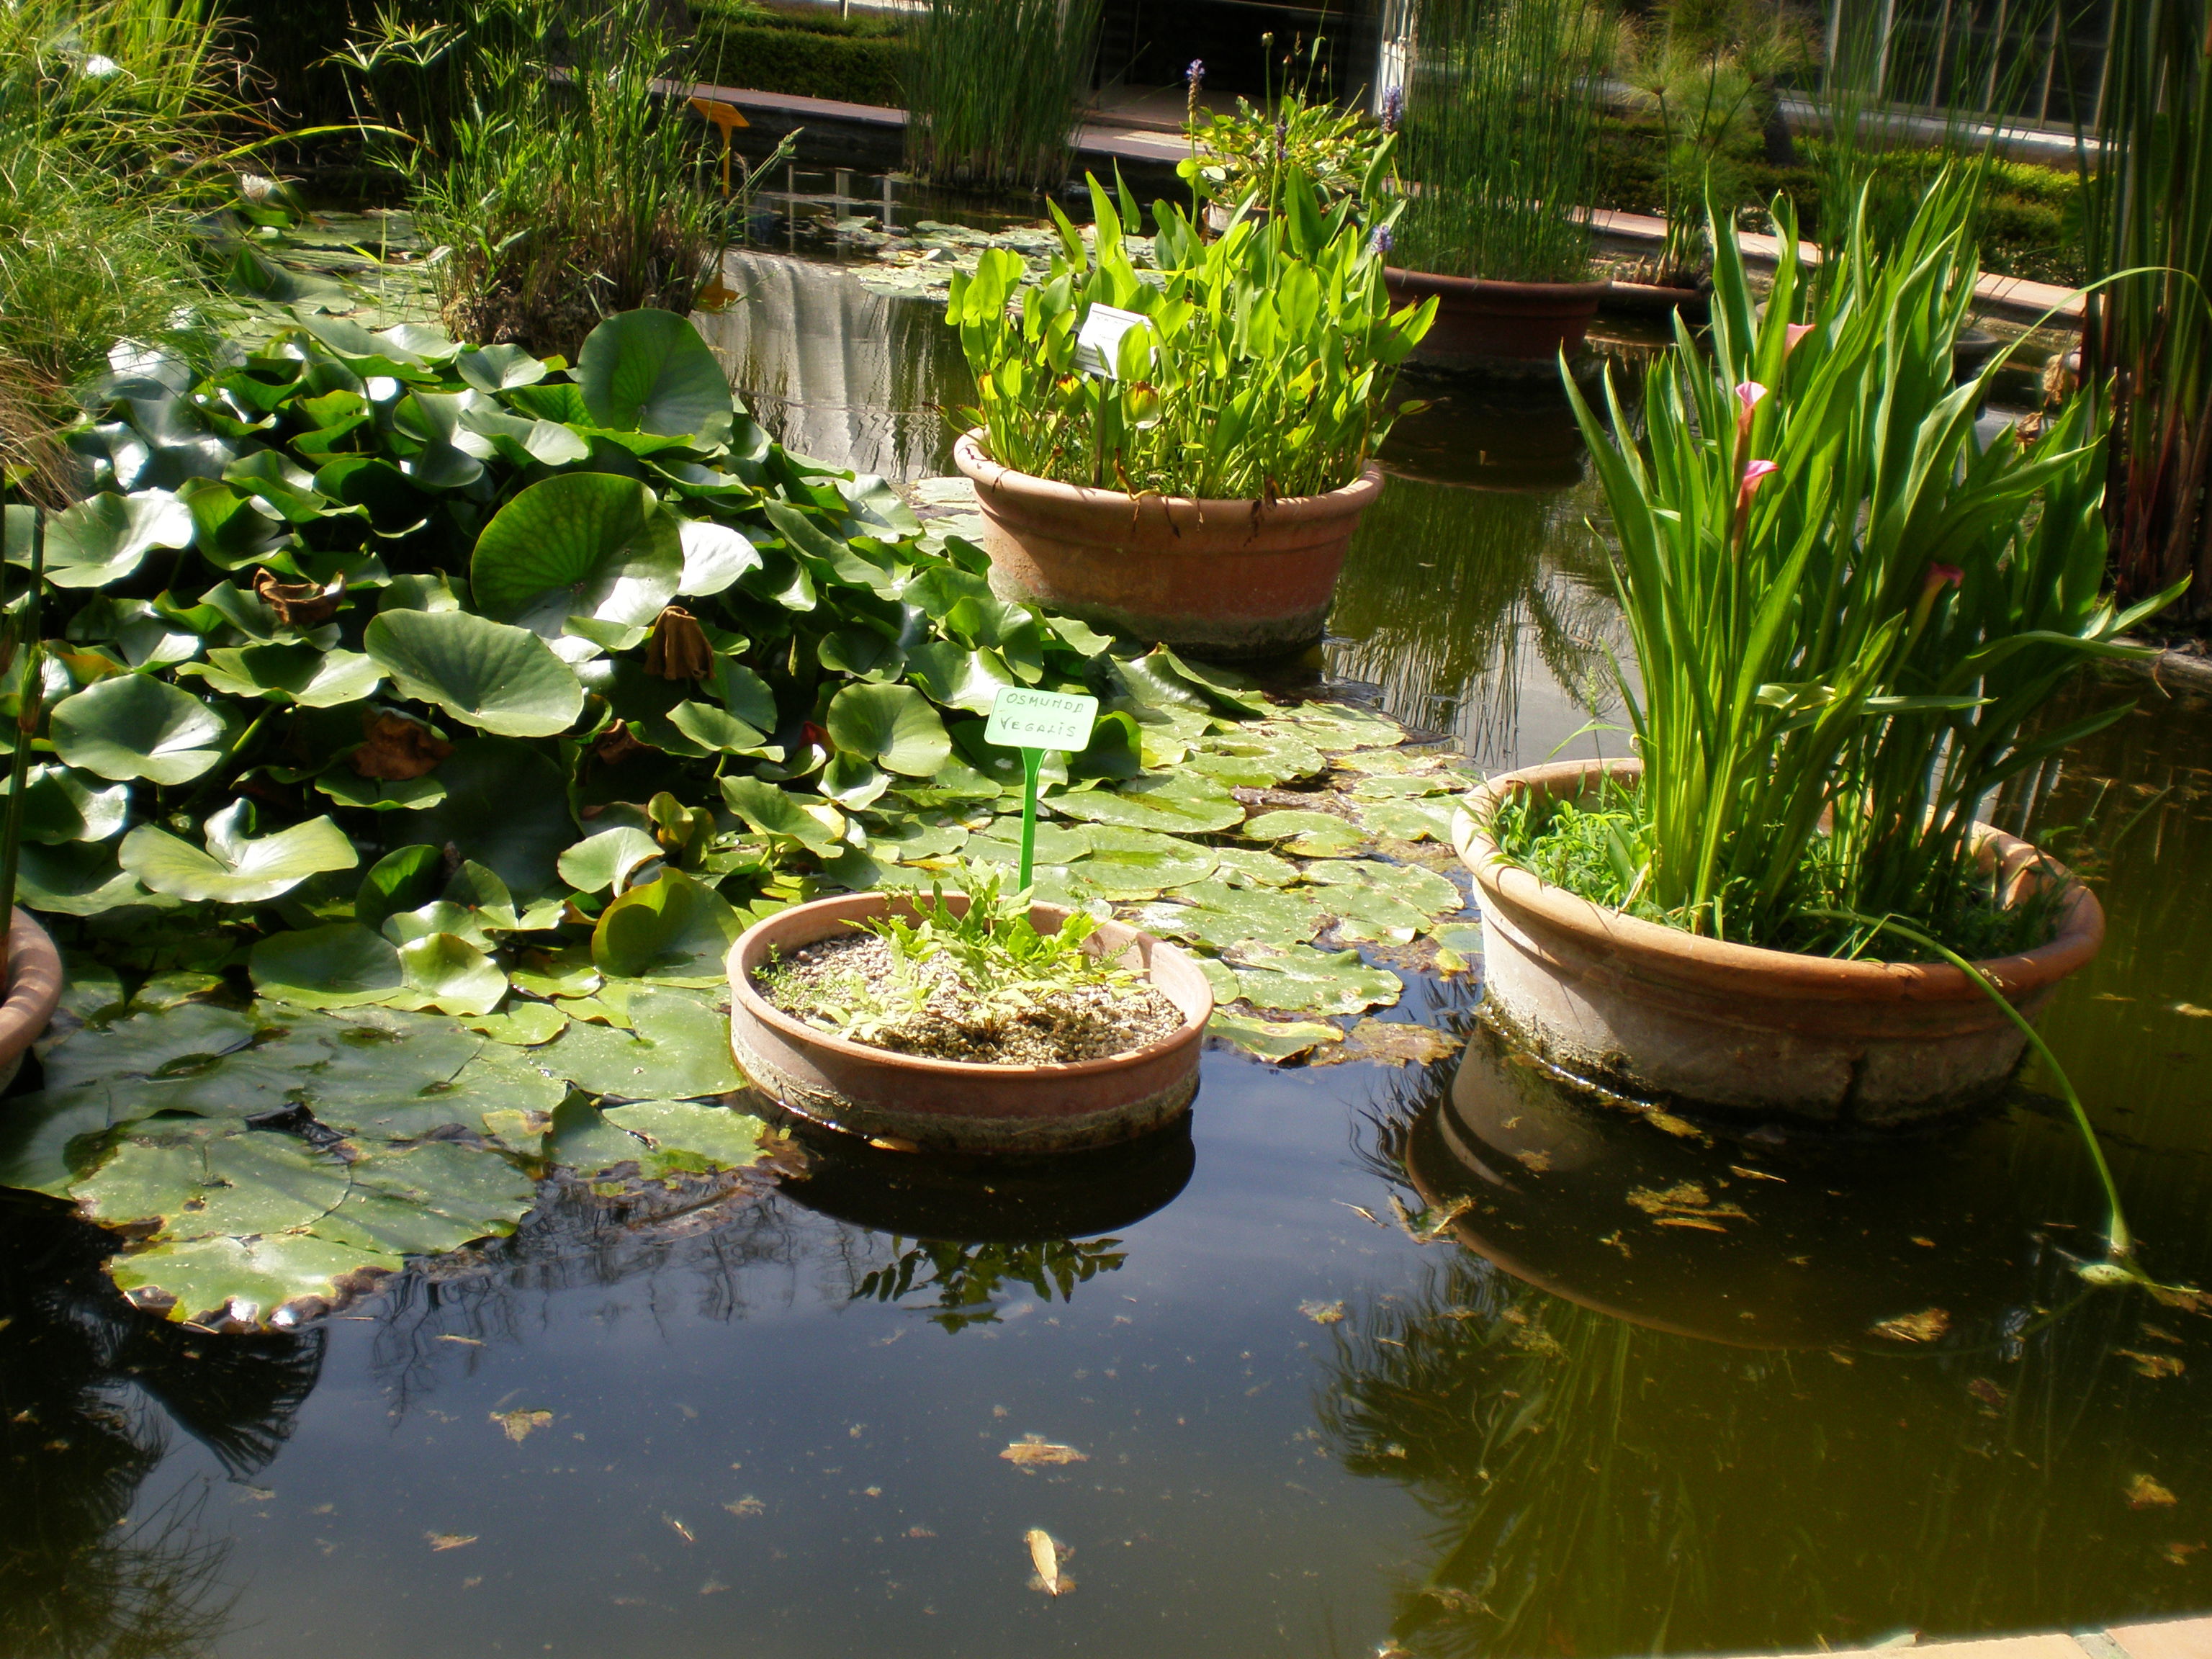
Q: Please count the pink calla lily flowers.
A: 4